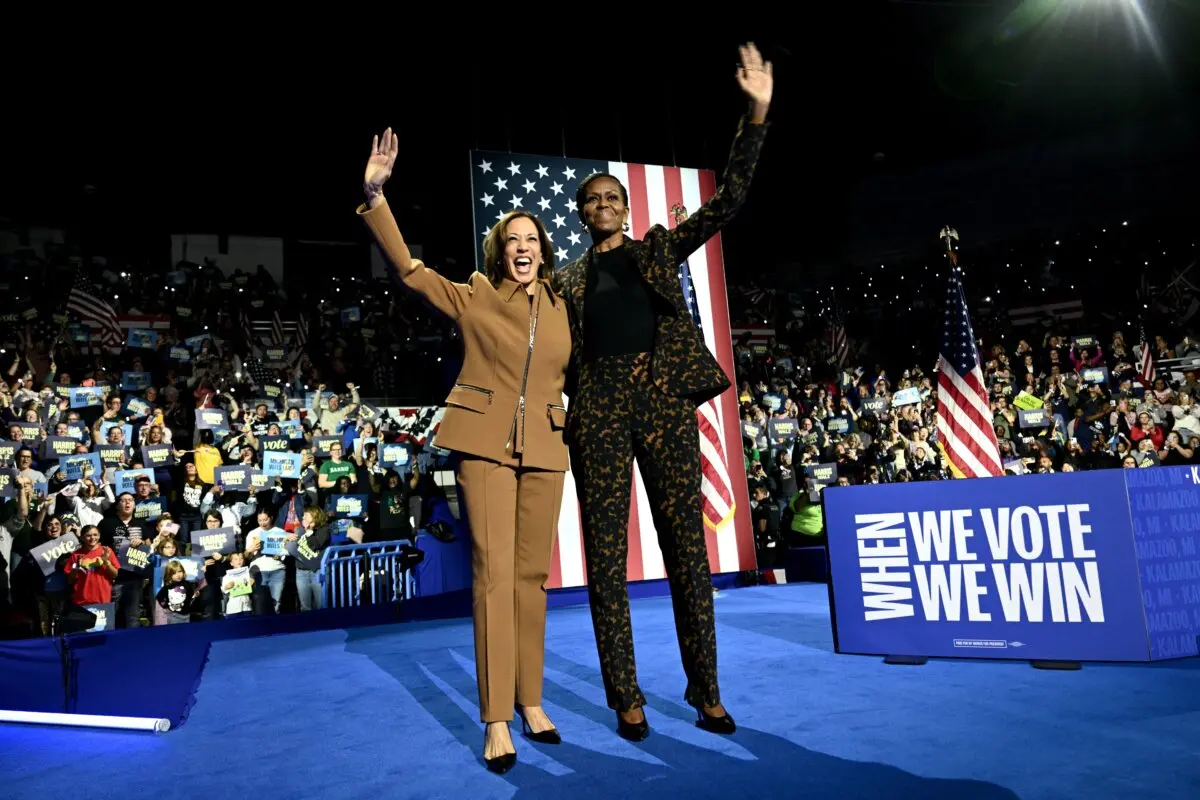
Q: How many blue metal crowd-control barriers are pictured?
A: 1